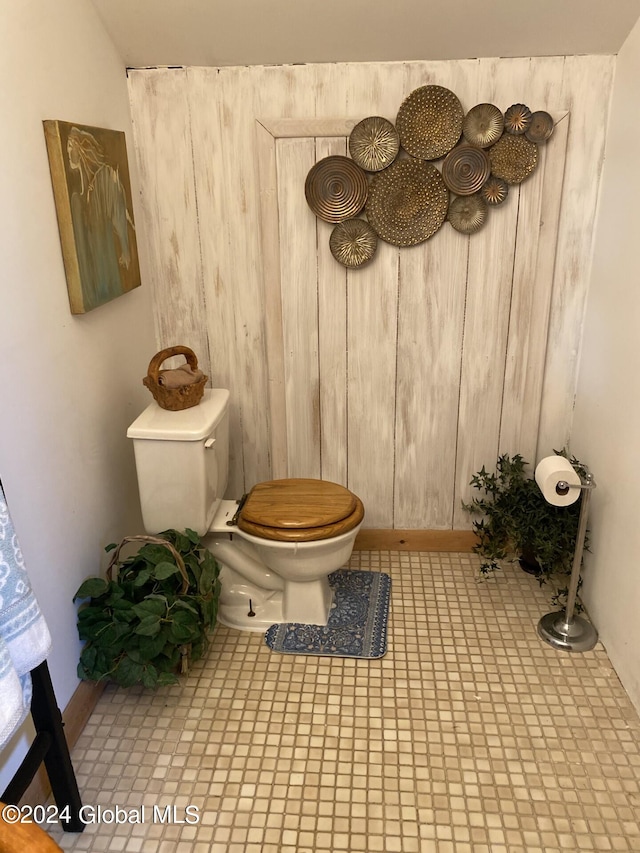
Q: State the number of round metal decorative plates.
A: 12